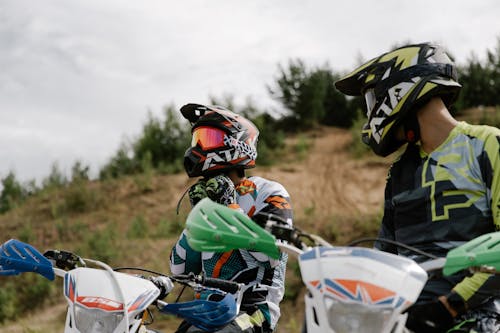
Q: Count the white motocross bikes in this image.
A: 2